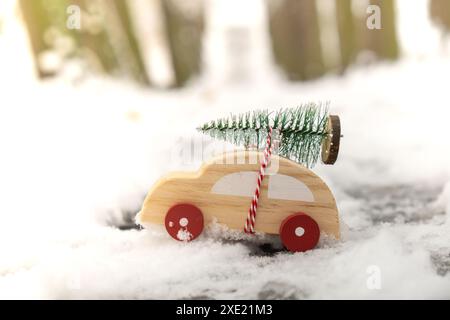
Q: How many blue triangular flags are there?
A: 0